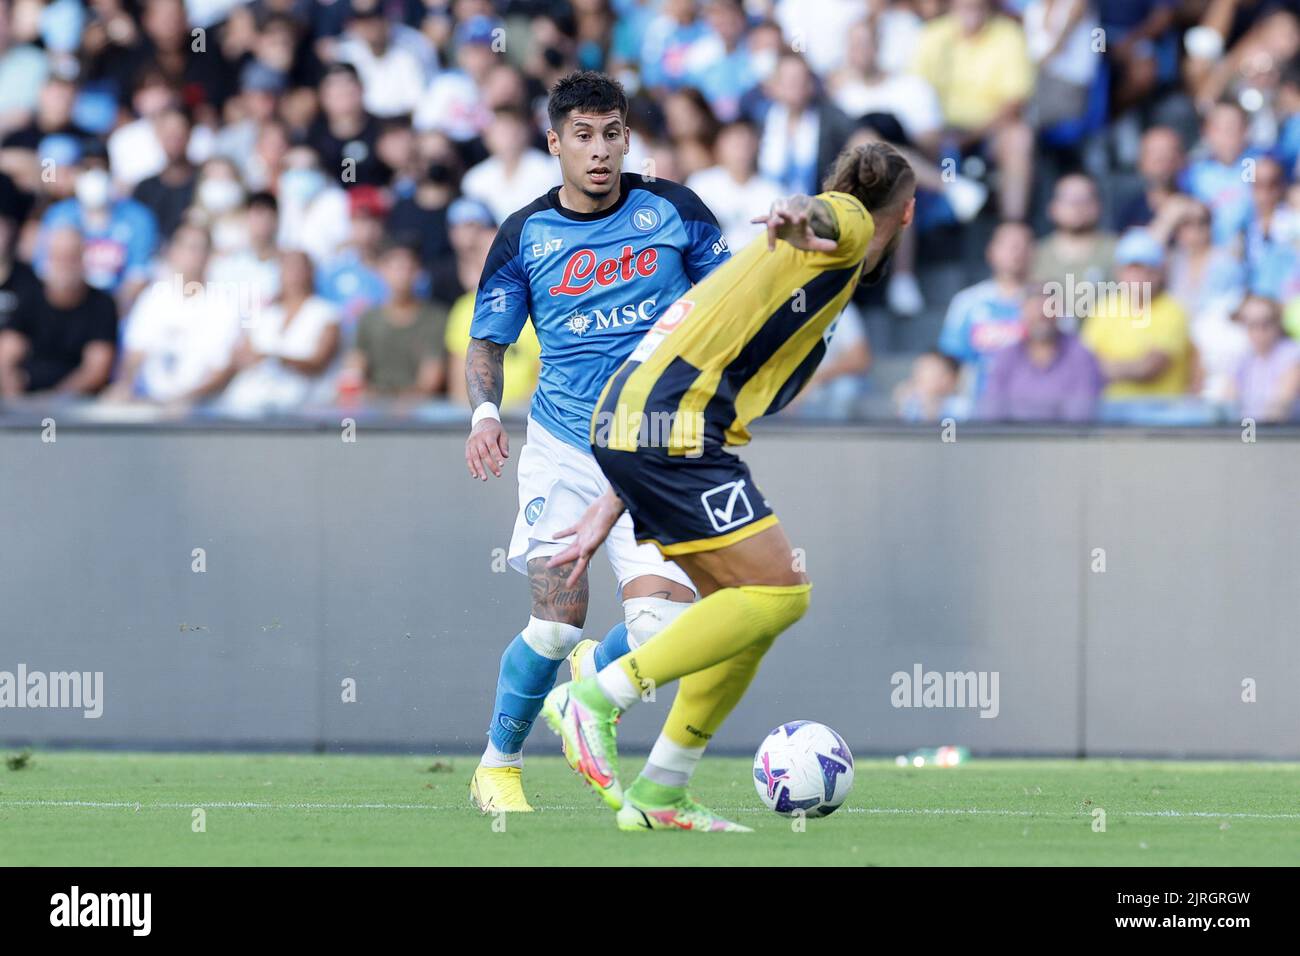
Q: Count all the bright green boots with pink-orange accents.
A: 2